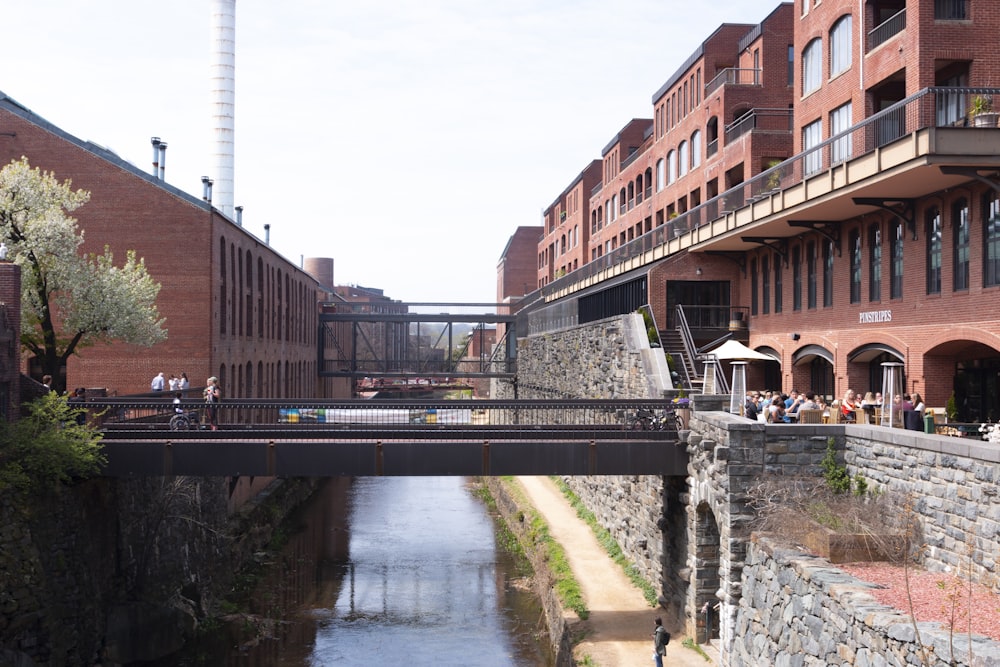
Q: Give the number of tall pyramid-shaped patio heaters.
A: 3